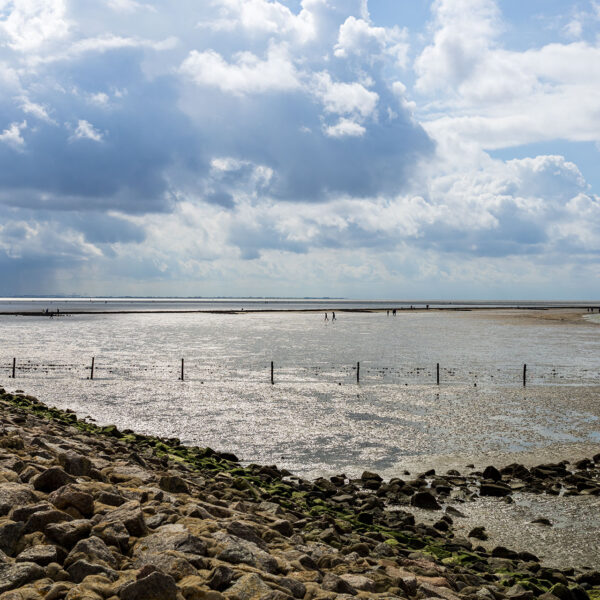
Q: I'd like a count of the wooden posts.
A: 7